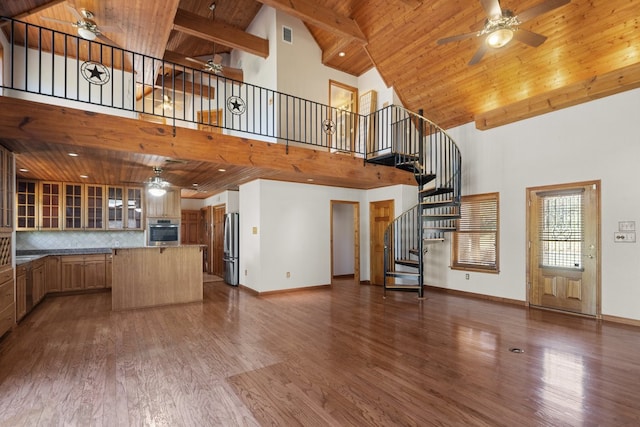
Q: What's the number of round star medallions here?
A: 3